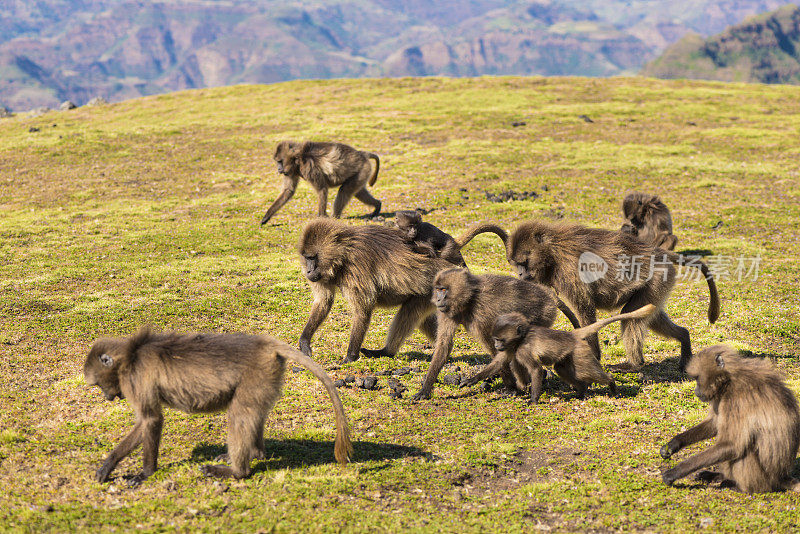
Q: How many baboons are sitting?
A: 2